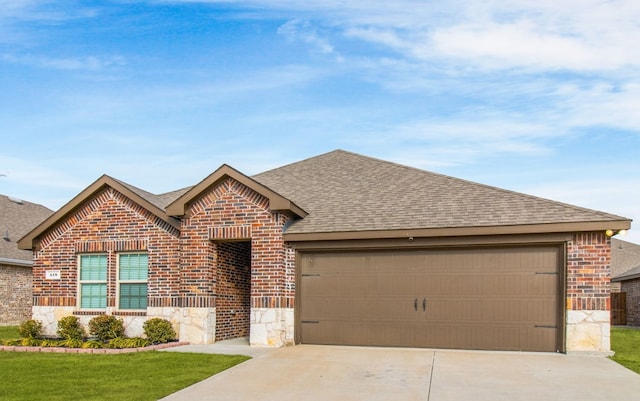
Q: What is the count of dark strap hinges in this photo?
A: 4